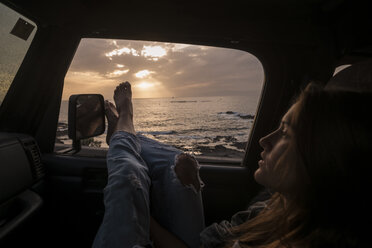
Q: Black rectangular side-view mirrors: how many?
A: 1